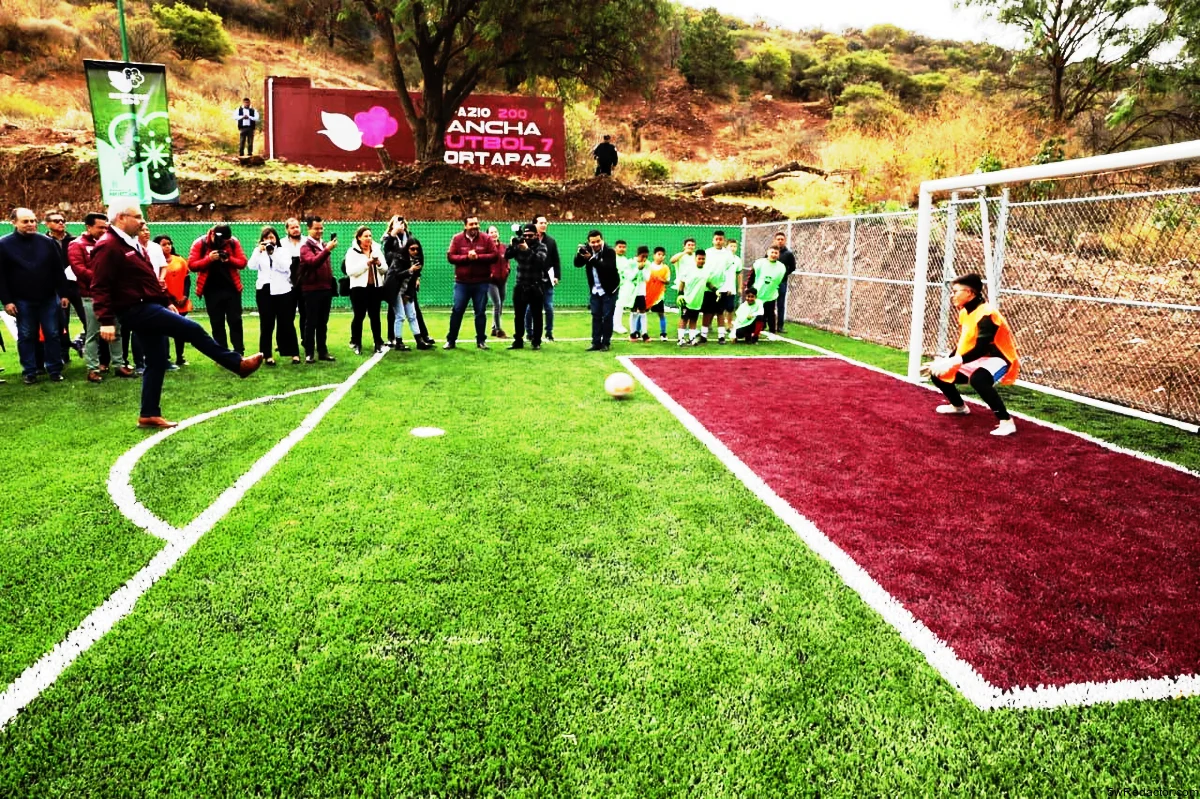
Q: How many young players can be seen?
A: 10